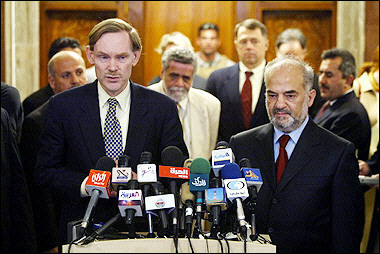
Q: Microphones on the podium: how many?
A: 12